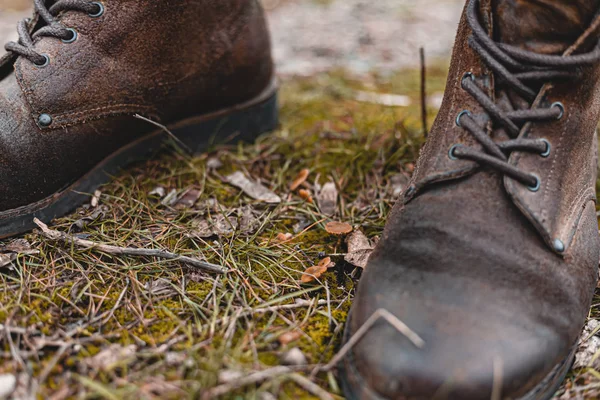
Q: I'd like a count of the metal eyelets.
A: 9